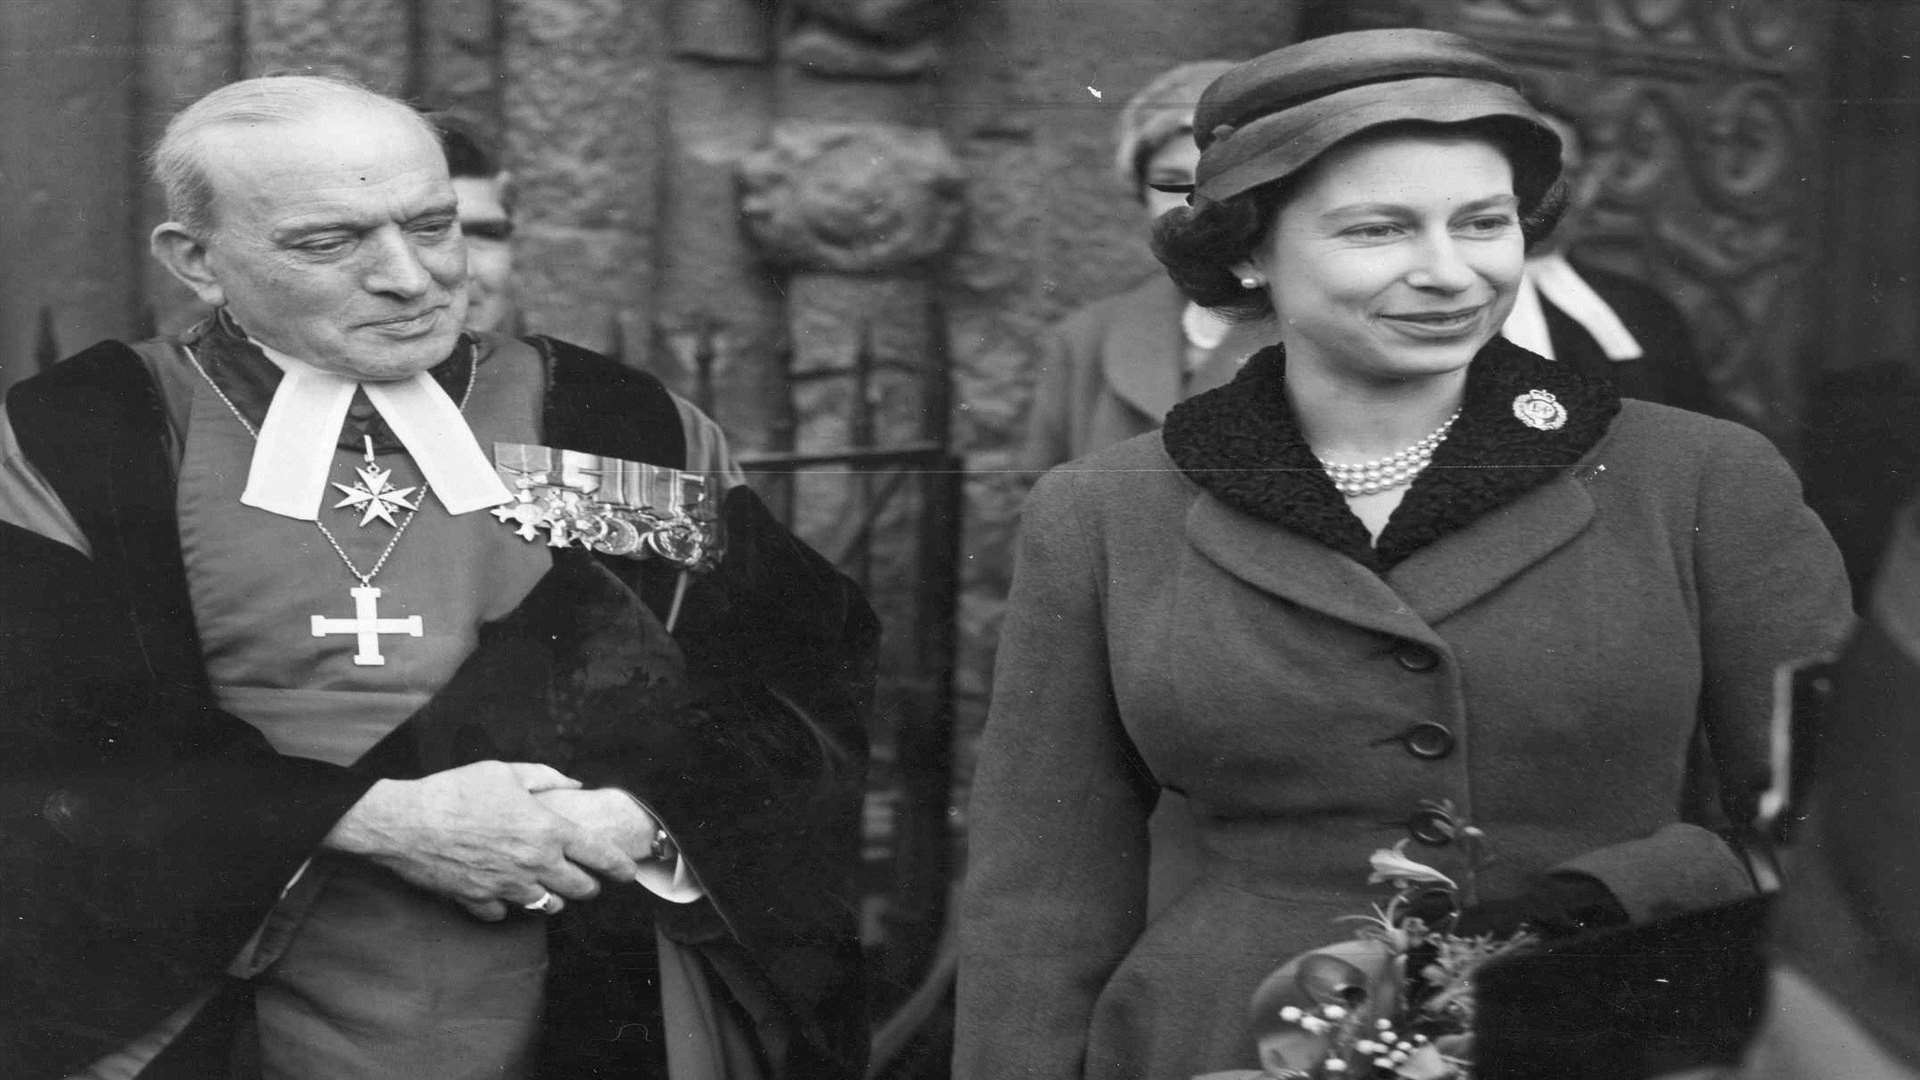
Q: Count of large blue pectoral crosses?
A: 0